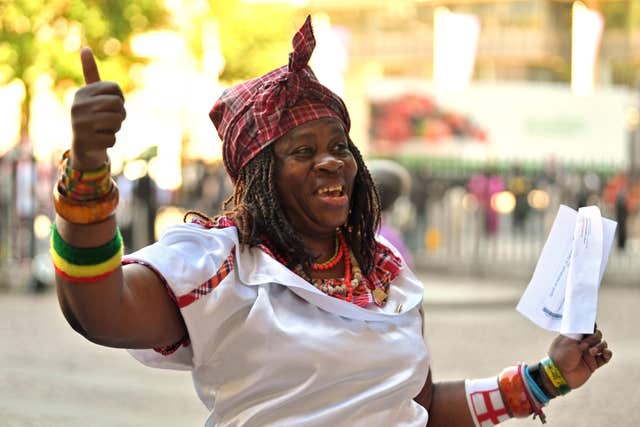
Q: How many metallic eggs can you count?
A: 0